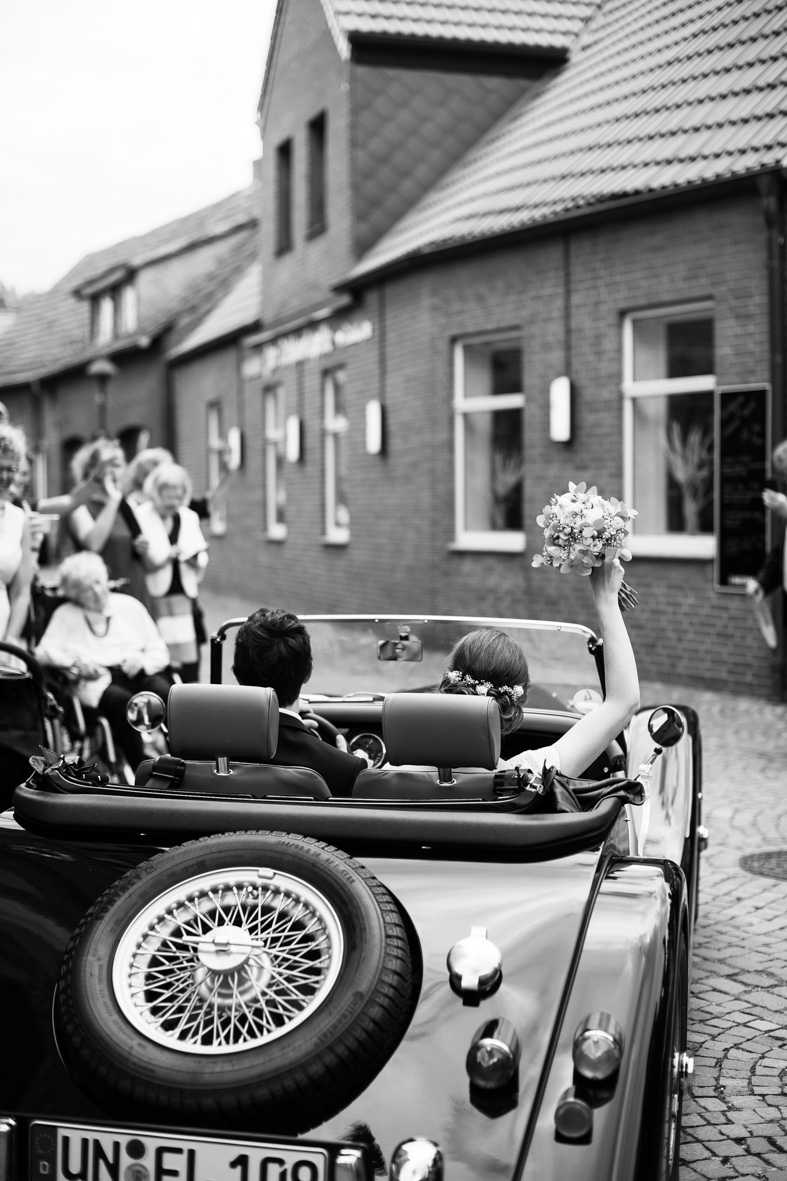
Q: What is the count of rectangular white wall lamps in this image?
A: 4